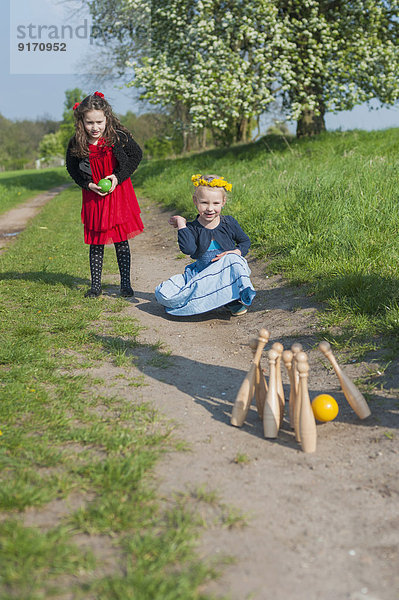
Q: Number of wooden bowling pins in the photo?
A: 9